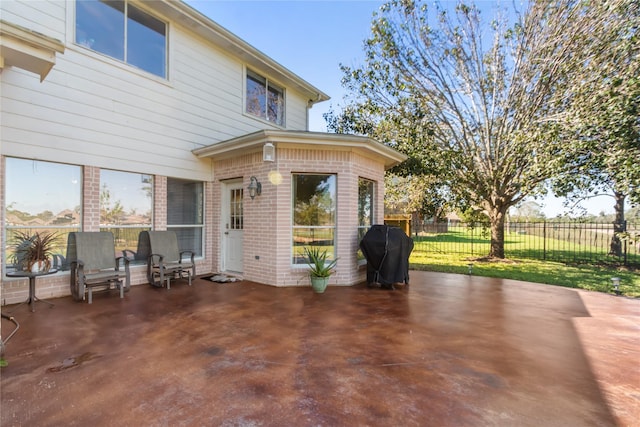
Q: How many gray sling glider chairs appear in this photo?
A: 2